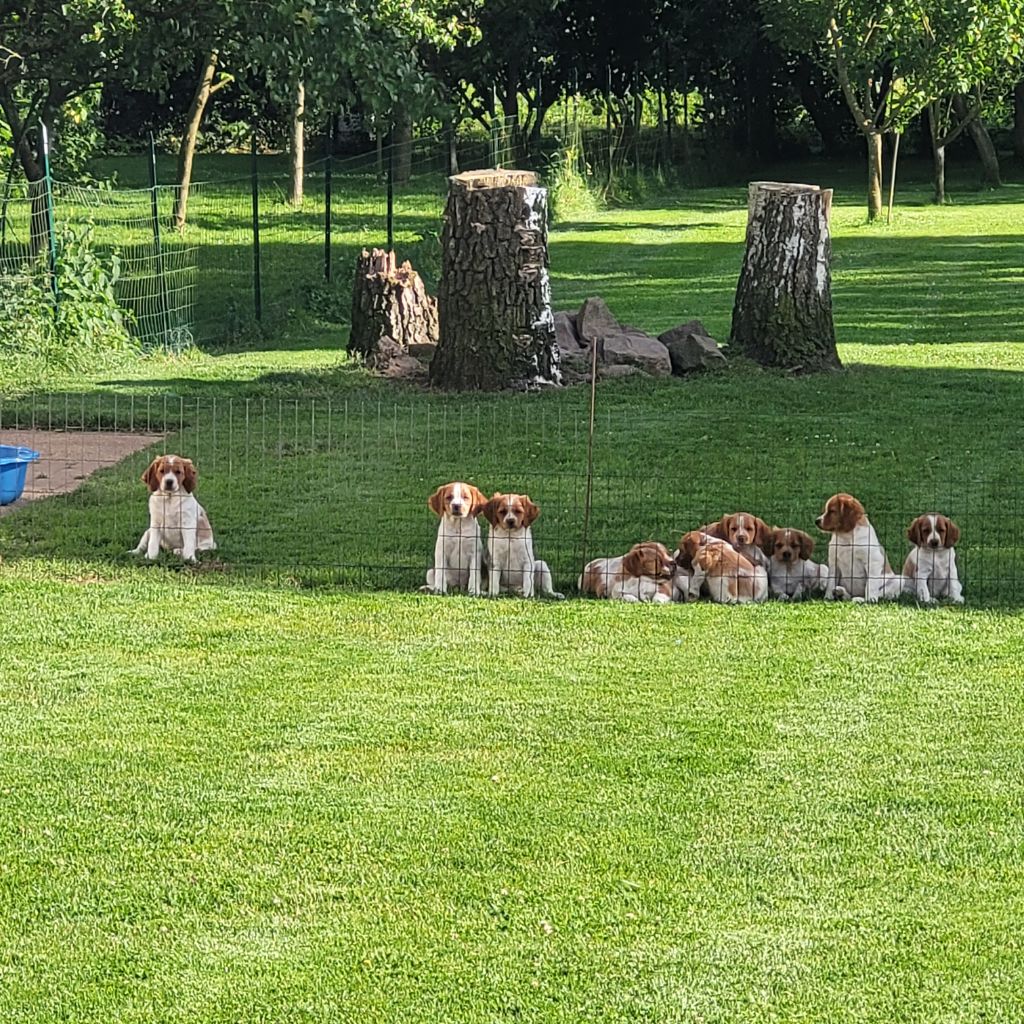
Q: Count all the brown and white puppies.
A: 9